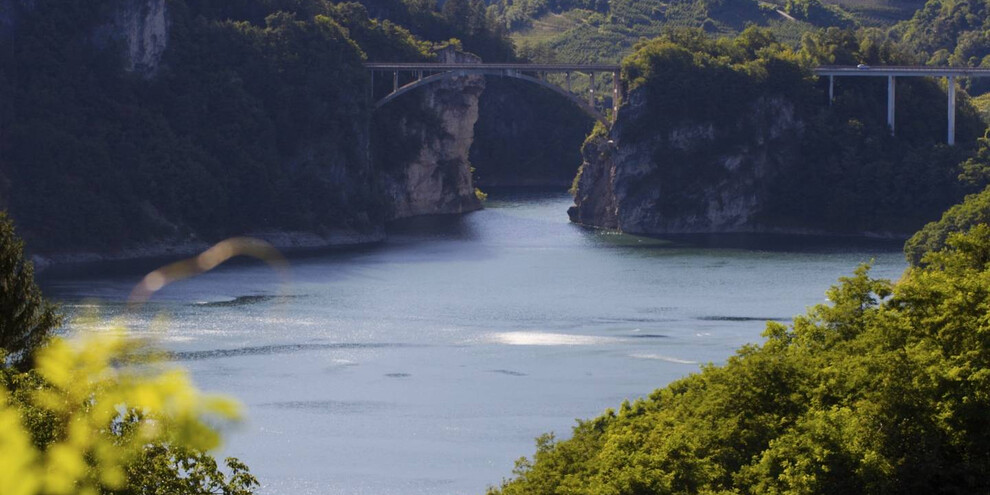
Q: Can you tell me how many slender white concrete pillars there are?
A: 3